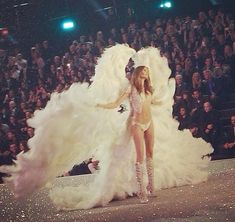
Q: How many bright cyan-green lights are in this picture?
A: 2